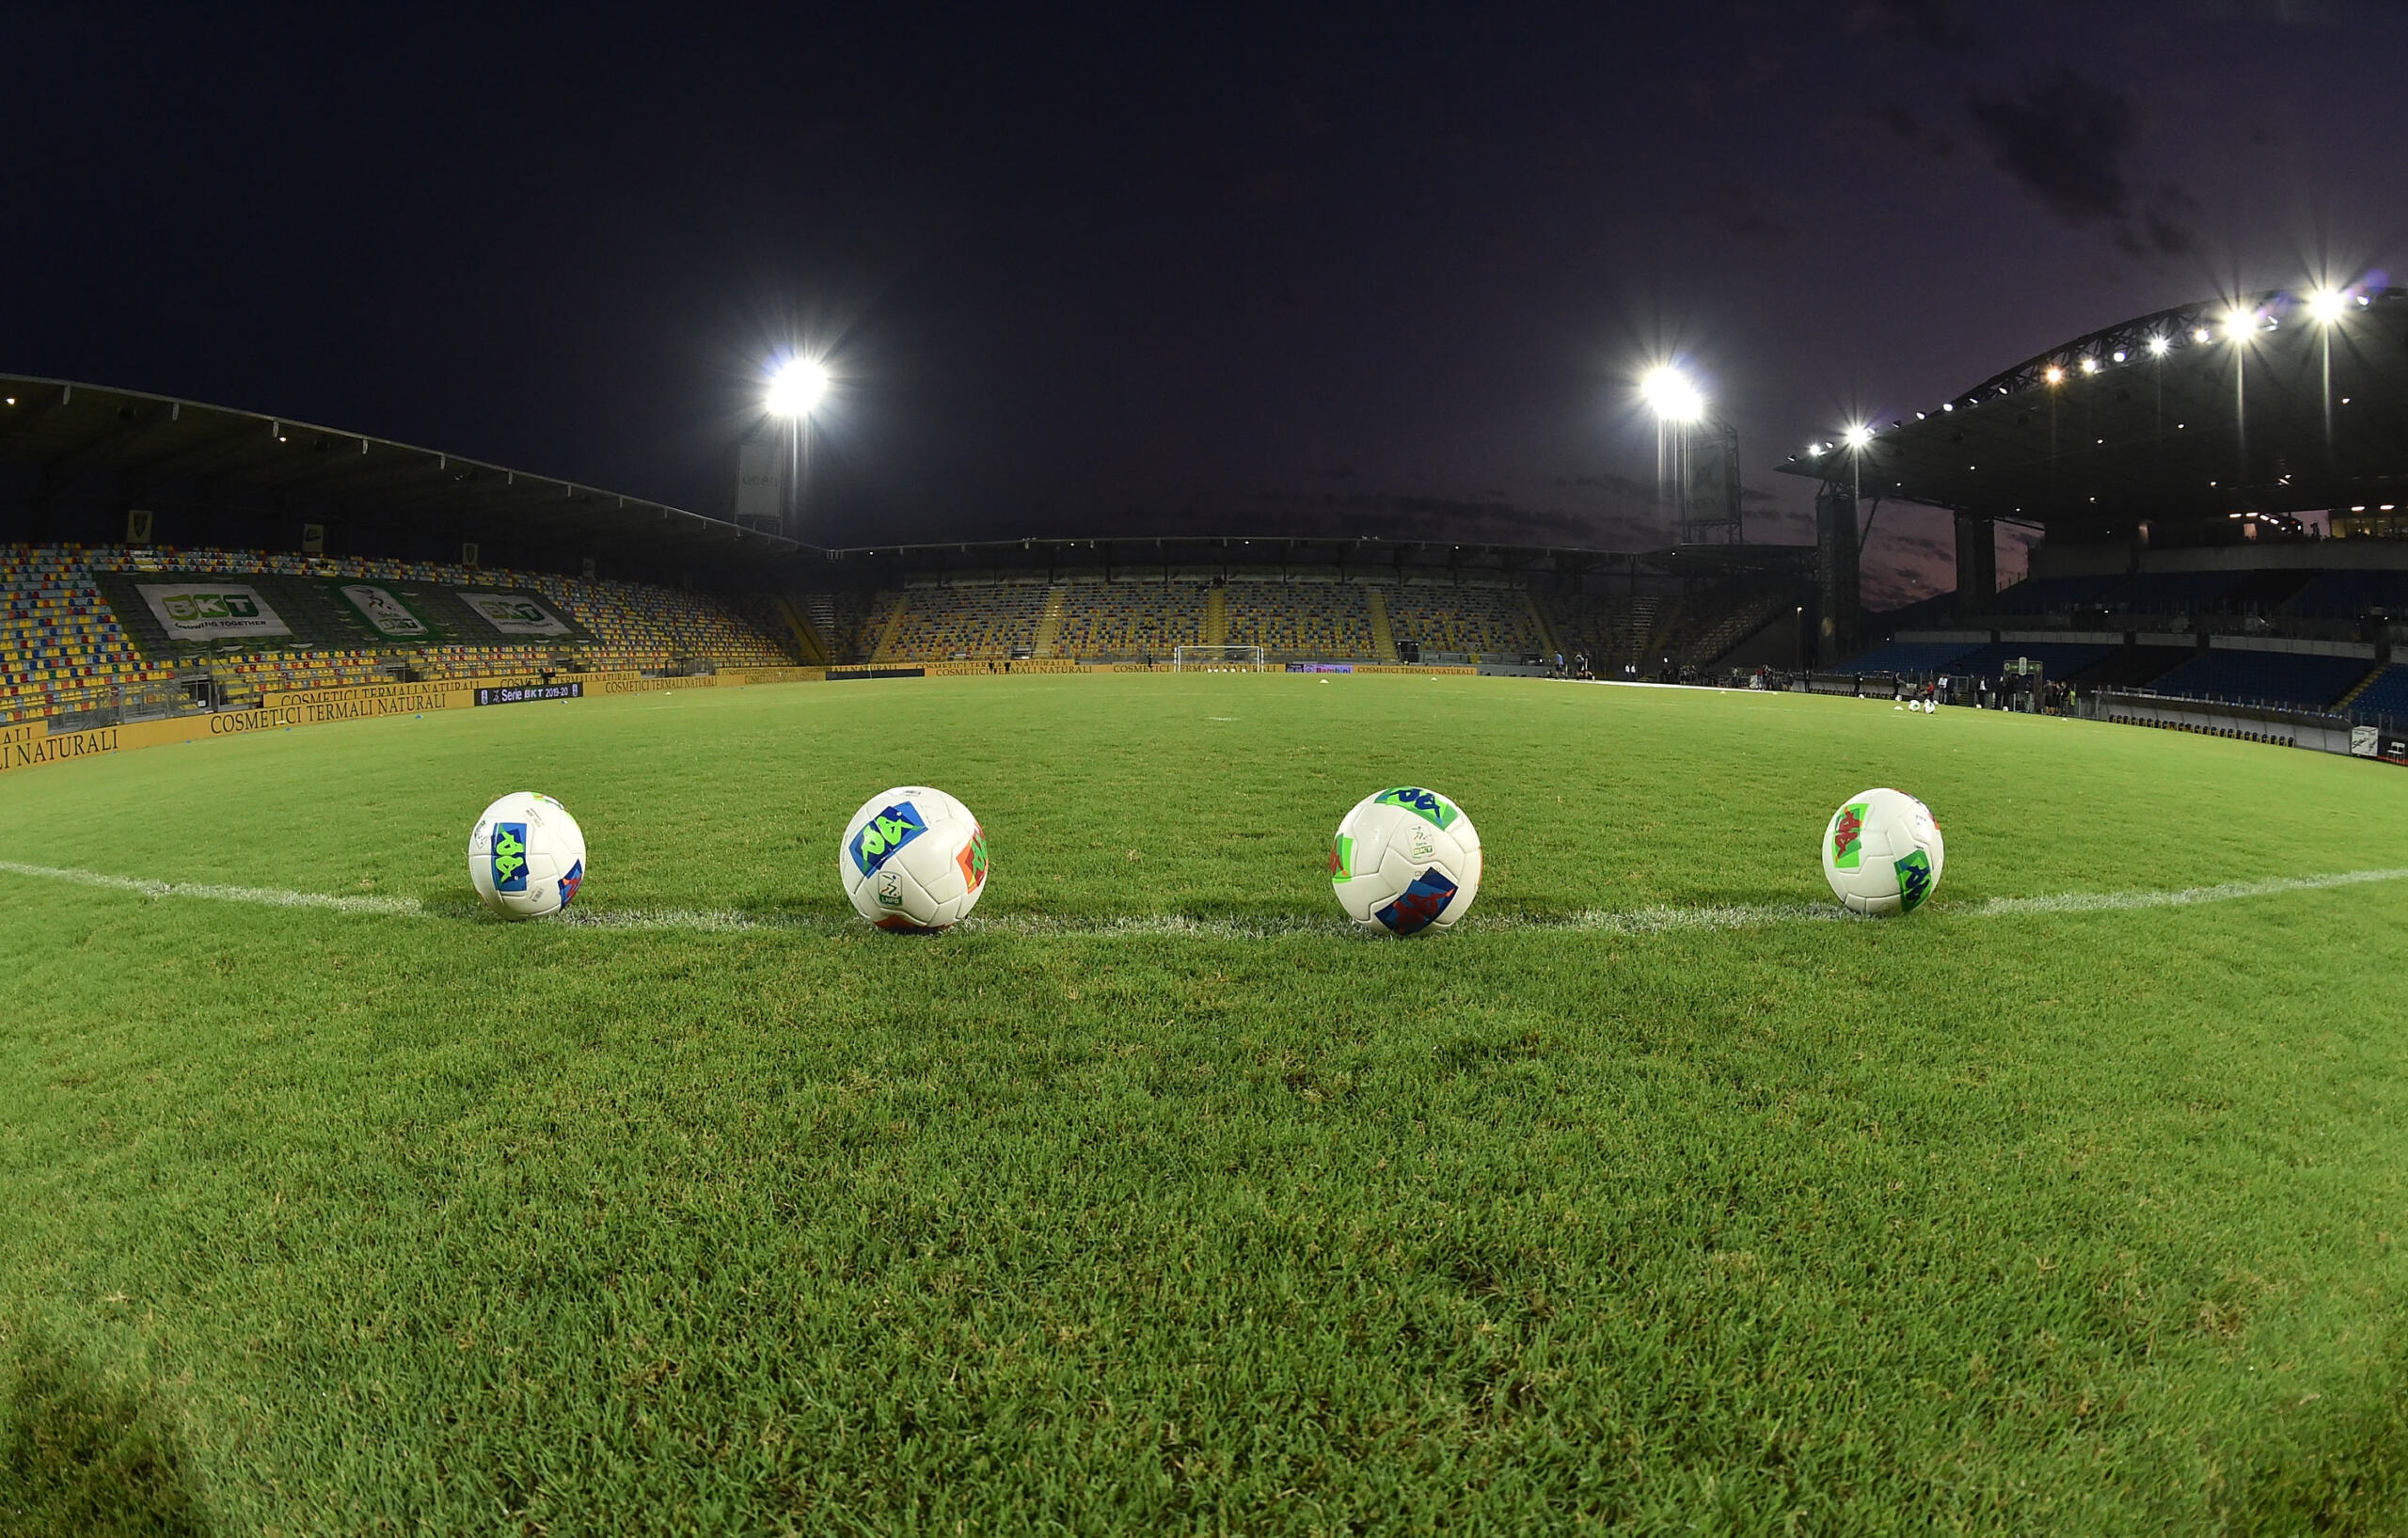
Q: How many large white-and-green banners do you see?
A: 3